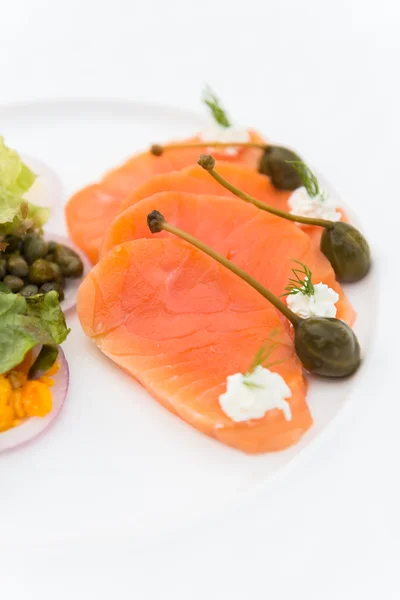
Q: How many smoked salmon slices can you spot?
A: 4